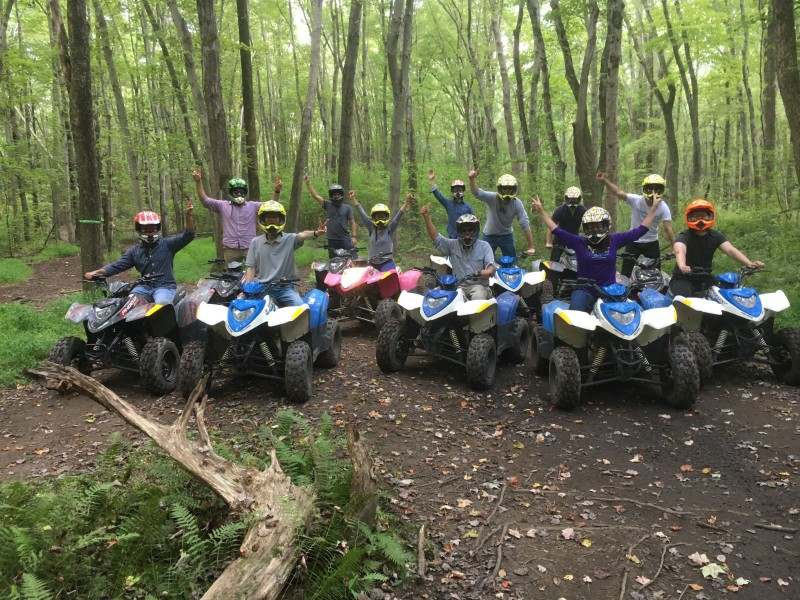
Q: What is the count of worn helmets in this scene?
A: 12